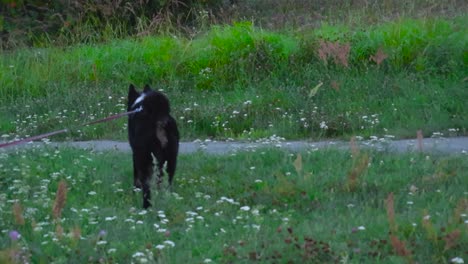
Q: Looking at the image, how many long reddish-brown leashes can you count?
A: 1